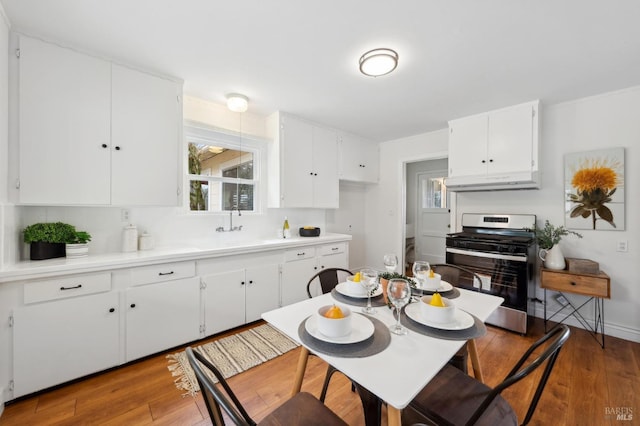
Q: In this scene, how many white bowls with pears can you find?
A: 4